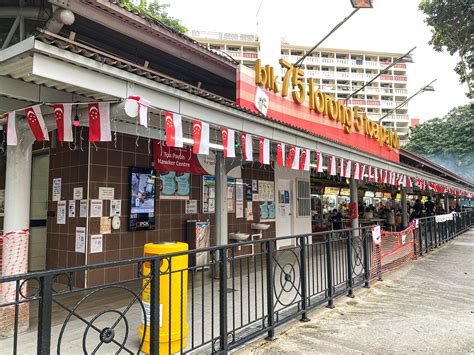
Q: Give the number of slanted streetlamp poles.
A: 3